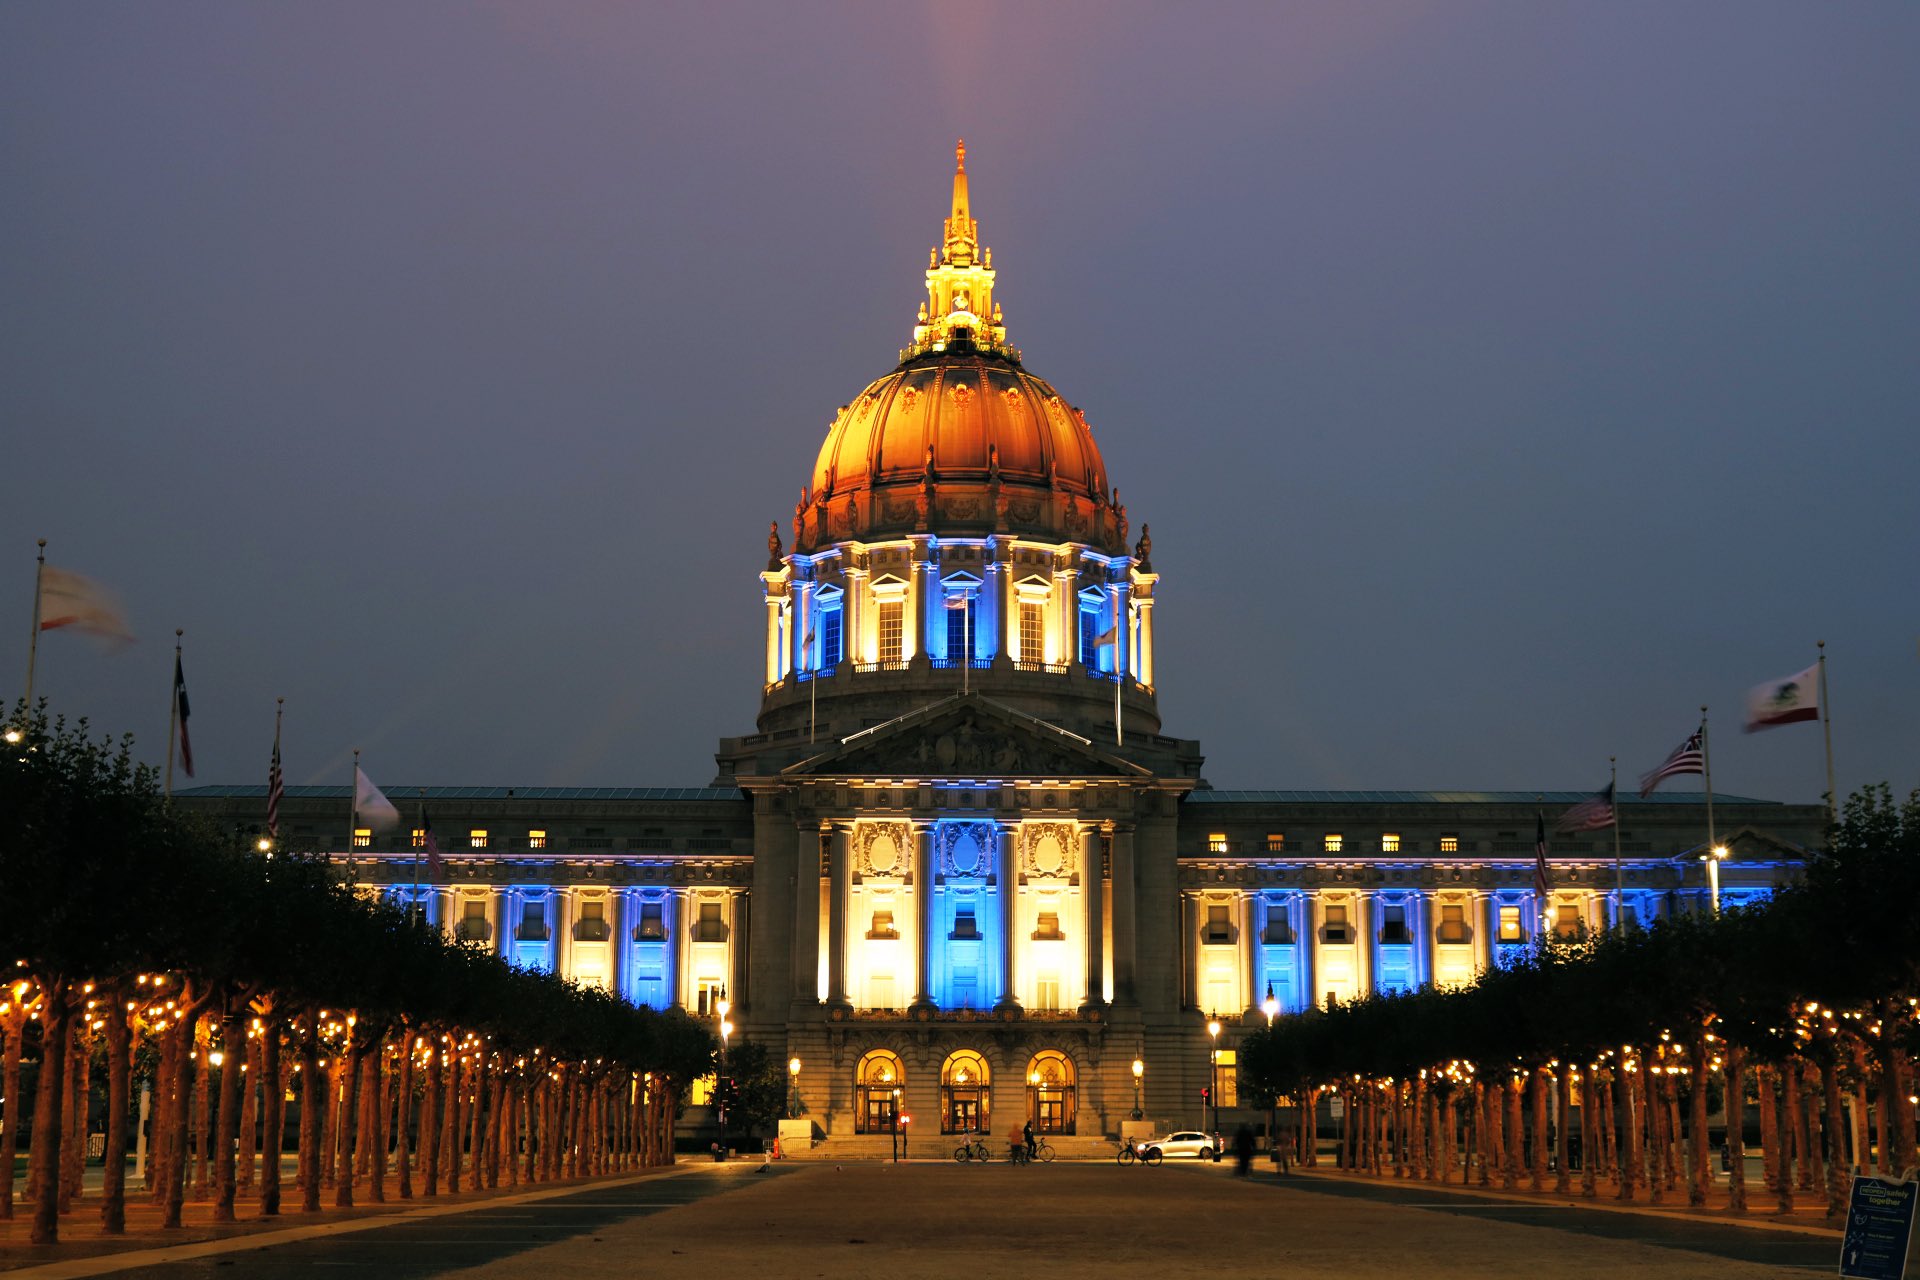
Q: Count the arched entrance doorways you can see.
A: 3